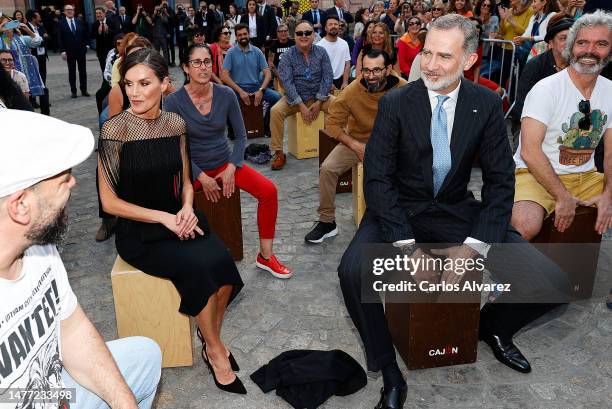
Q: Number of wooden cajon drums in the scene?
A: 8